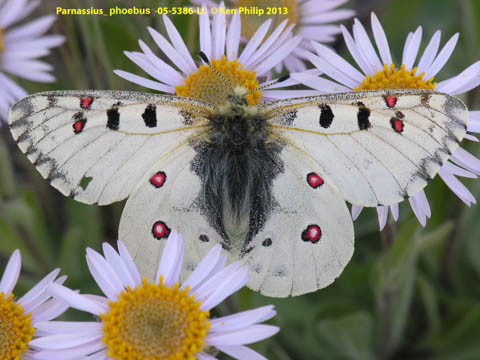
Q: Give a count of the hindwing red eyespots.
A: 4